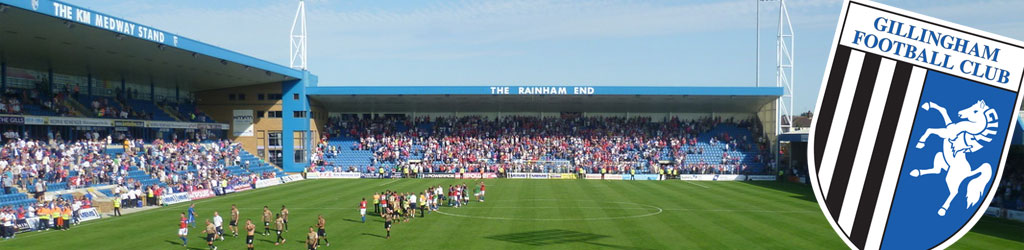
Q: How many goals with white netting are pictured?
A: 1